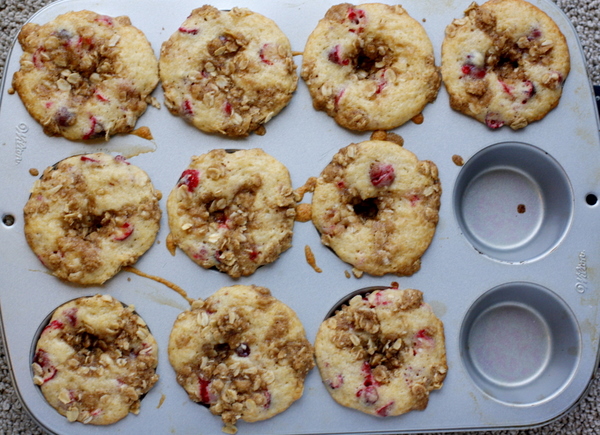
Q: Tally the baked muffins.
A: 10